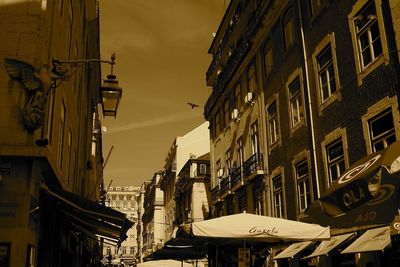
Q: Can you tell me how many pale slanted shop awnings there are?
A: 3